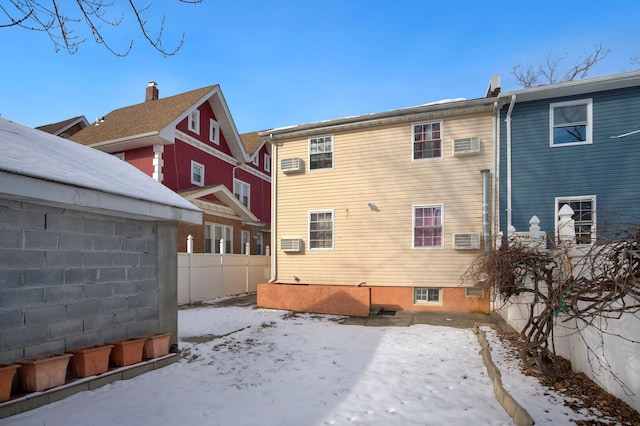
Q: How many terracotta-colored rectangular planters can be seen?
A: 5